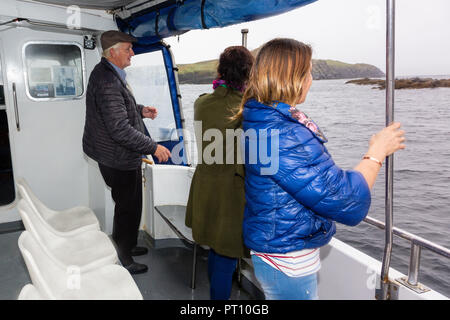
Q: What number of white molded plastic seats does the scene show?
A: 4